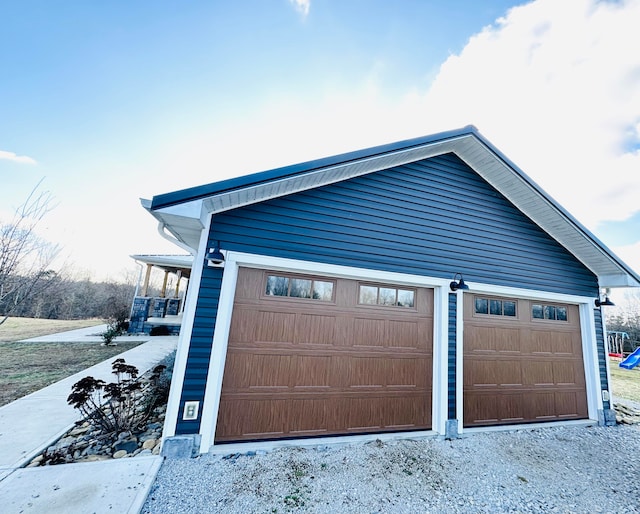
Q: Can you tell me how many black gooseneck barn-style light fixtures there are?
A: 3